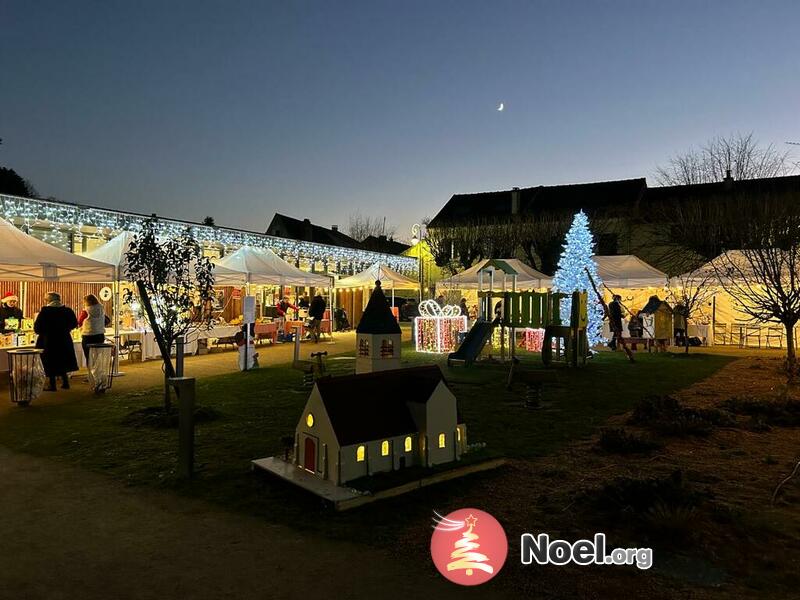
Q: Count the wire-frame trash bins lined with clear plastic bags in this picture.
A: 2